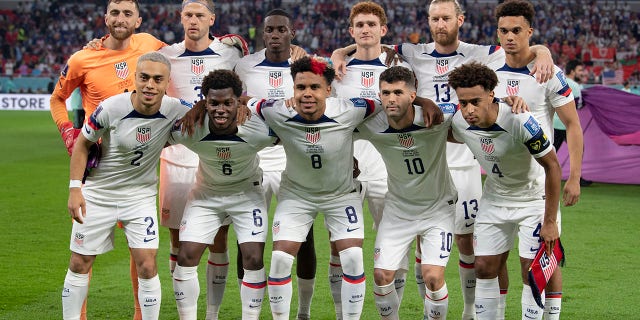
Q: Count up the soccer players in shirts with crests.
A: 11